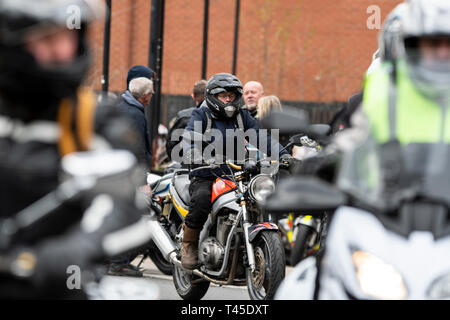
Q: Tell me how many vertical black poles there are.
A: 4